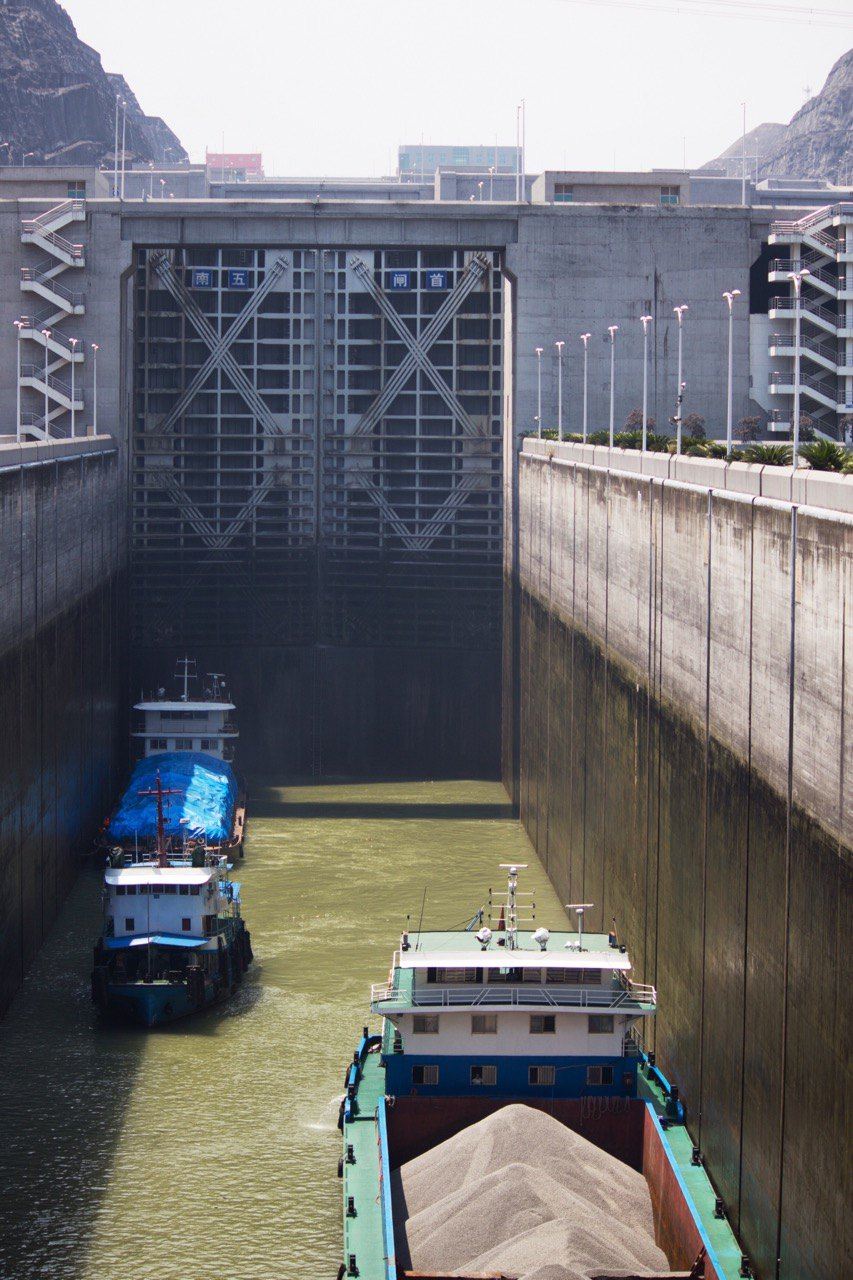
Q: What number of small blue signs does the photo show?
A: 4